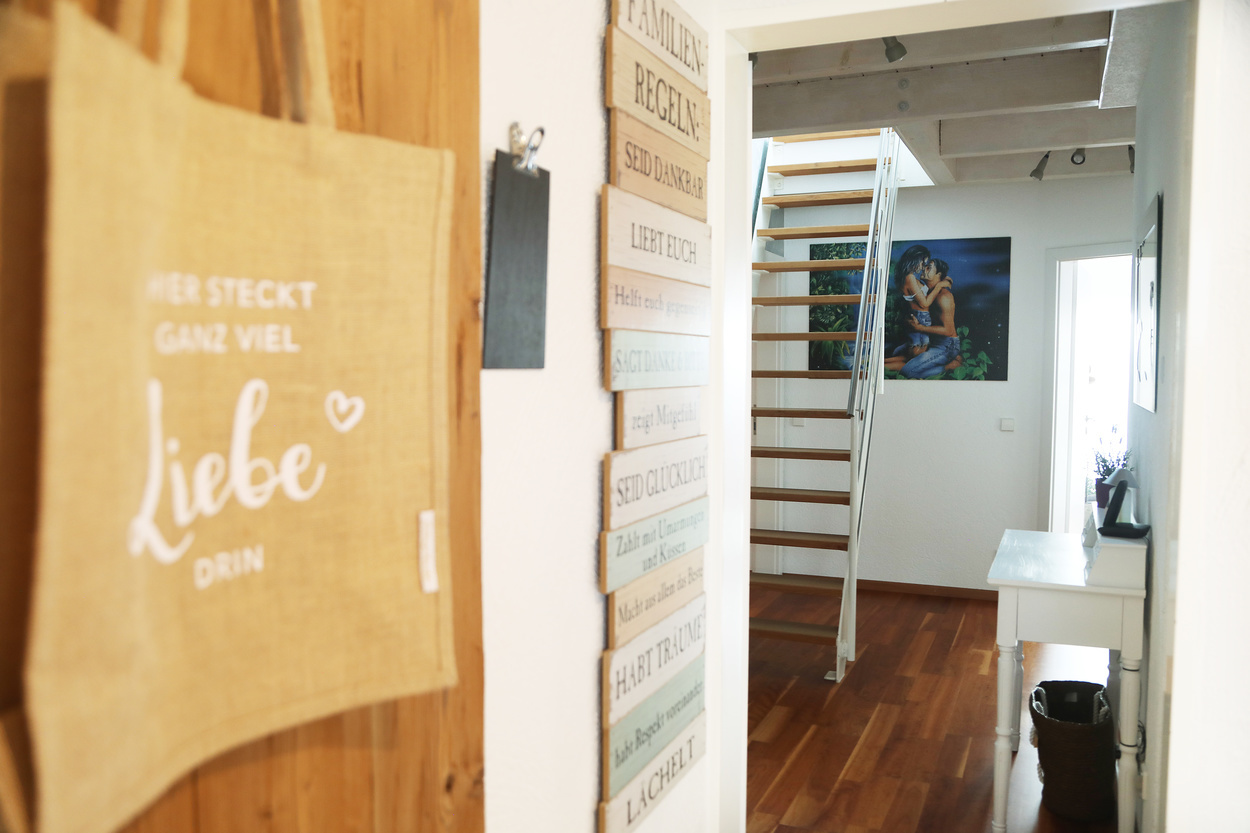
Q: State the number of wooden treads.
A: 14